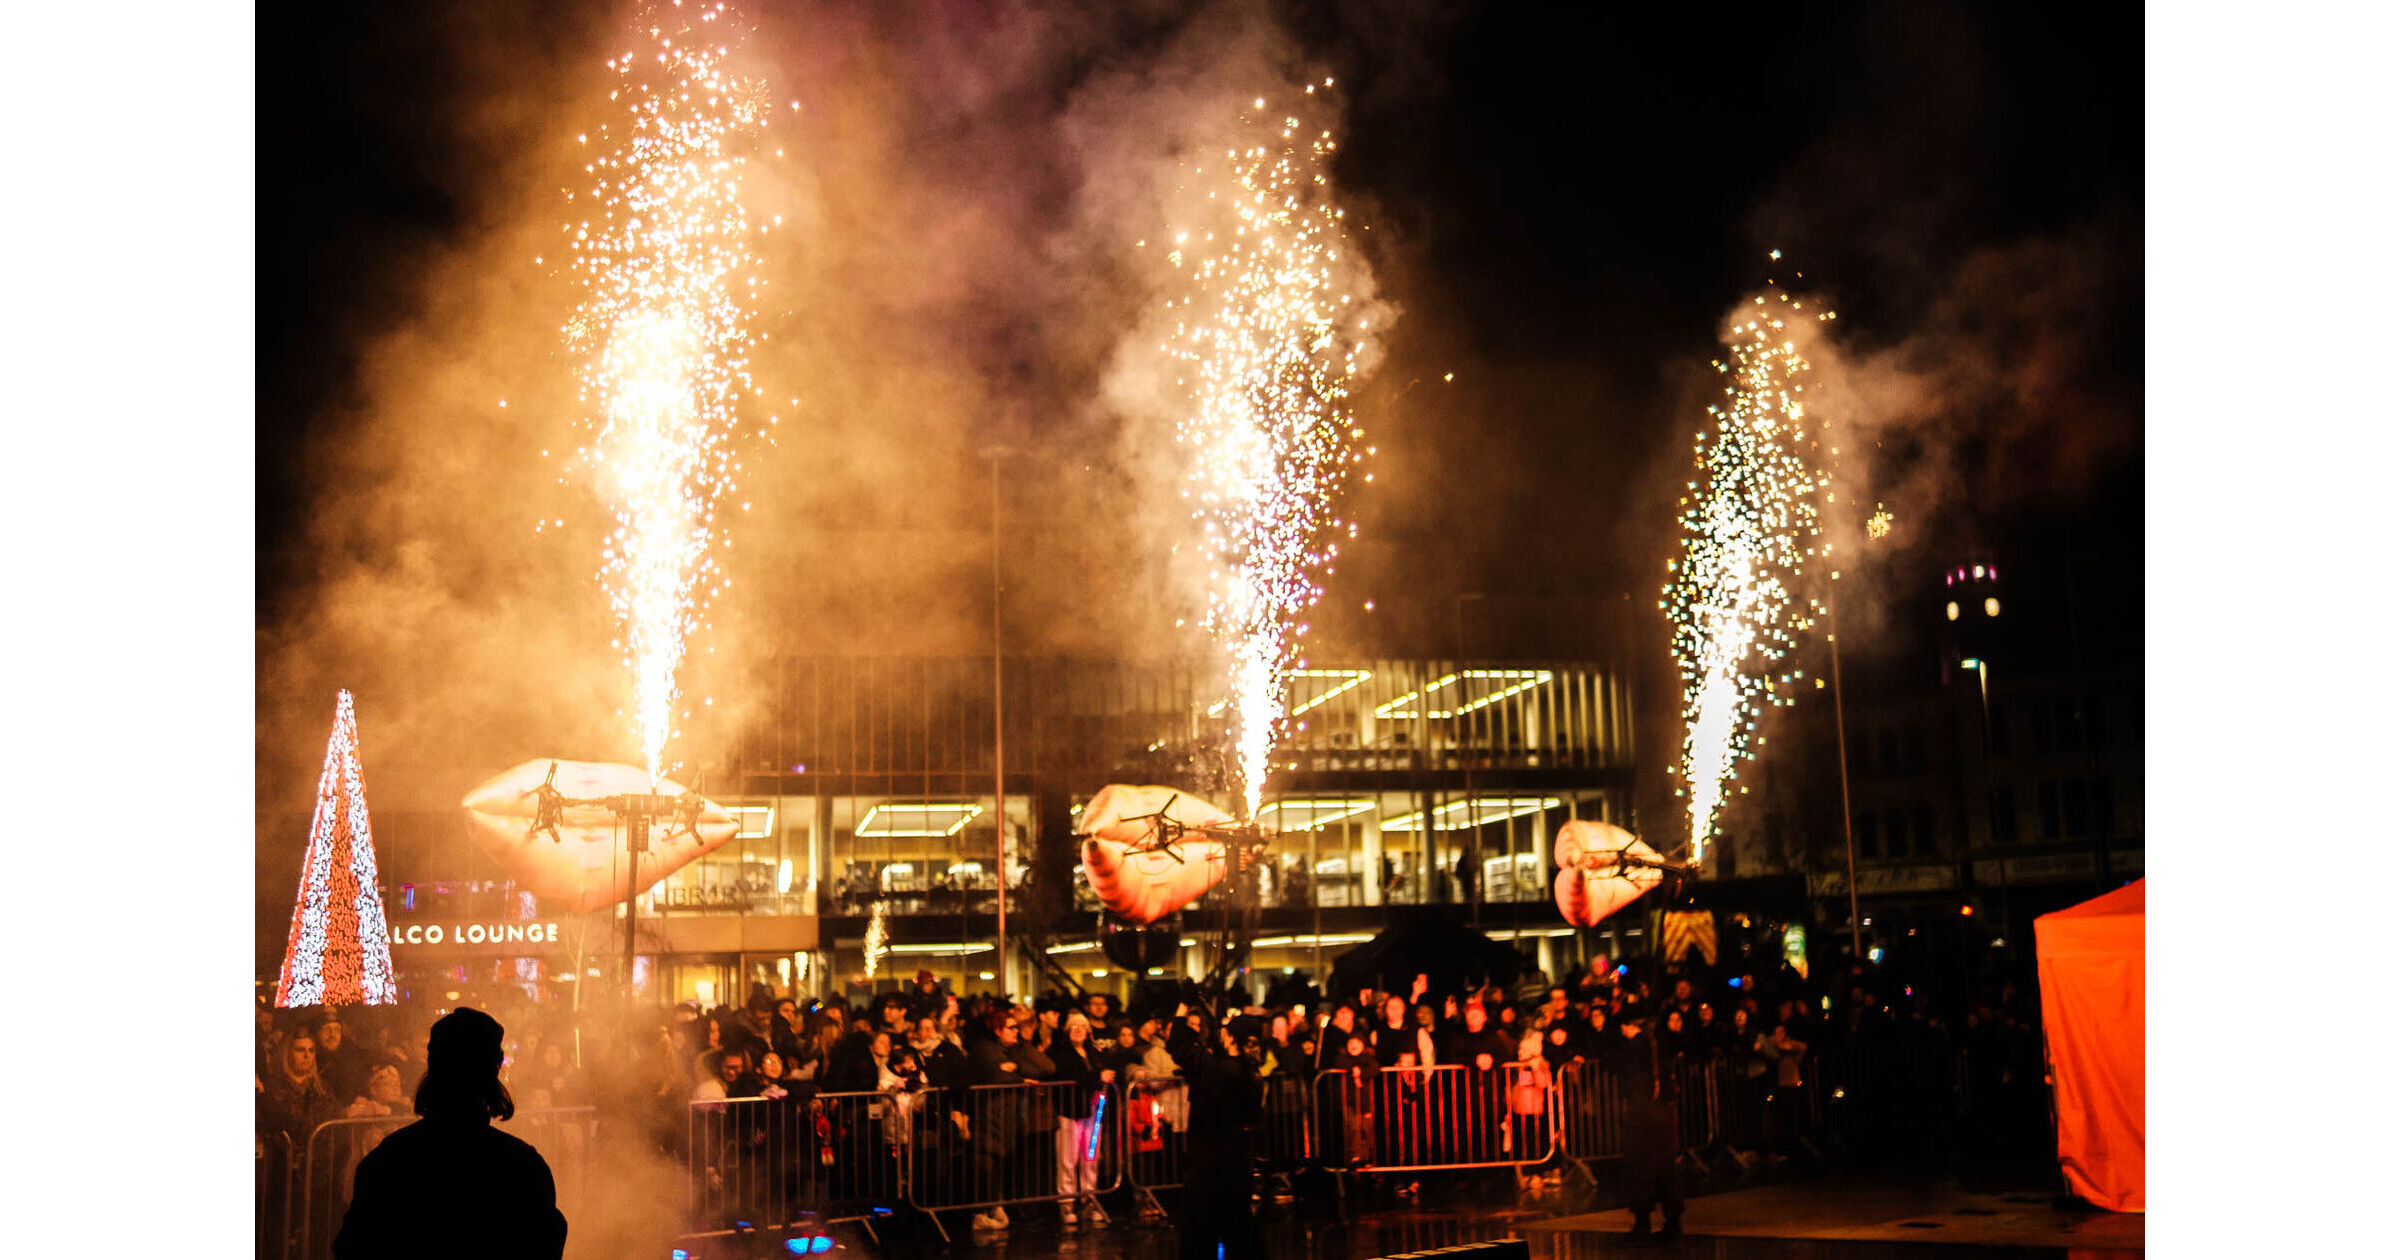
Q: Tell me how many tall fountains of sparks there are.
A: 3